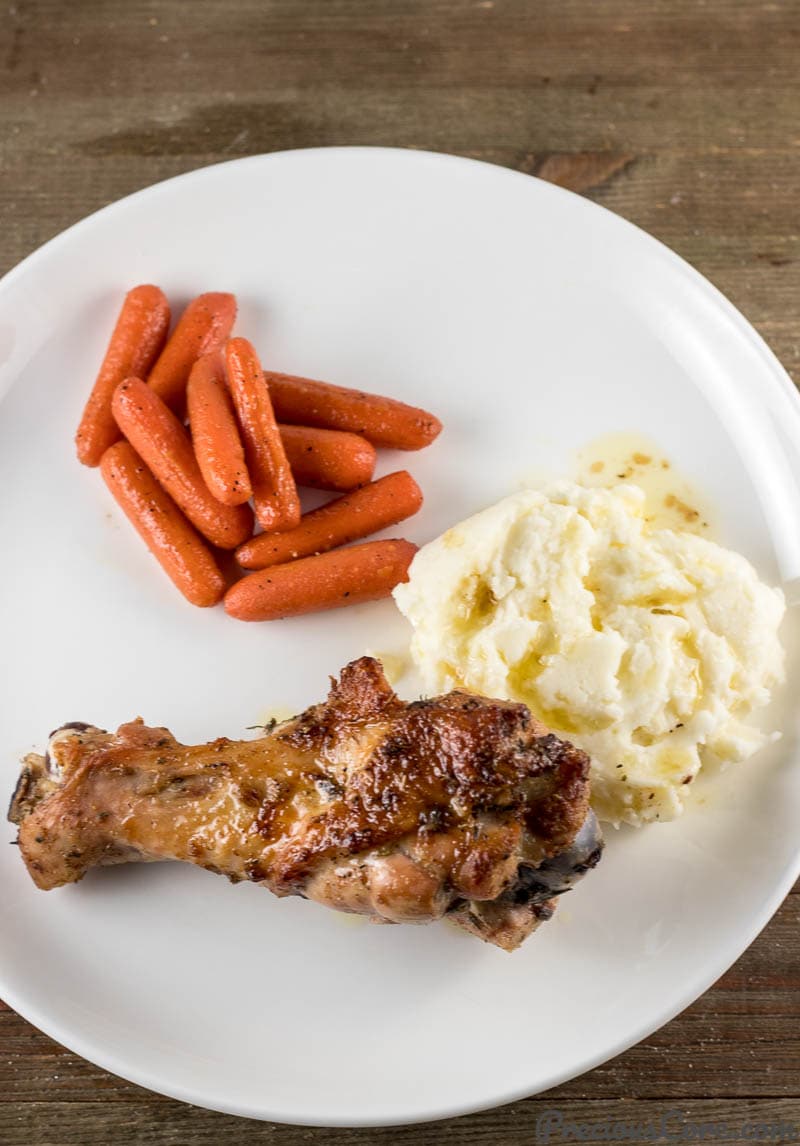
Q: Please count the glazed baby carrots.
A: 10